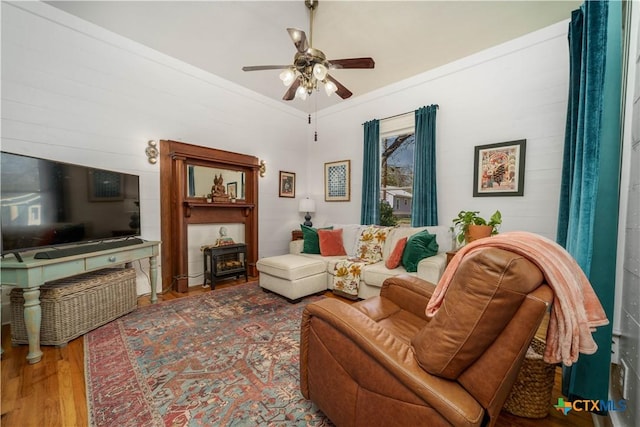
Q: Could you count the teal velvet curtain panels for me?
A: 3